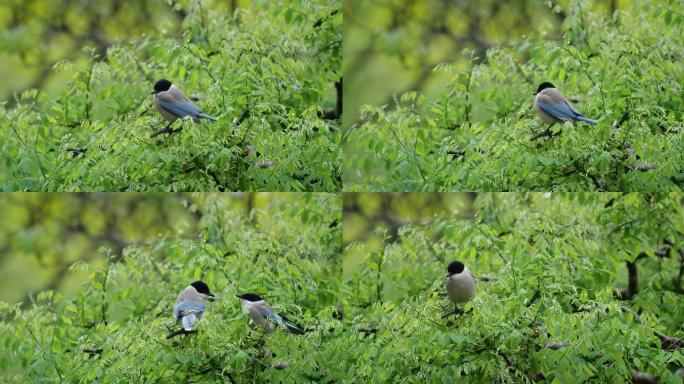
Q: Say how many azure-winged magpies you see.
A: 5